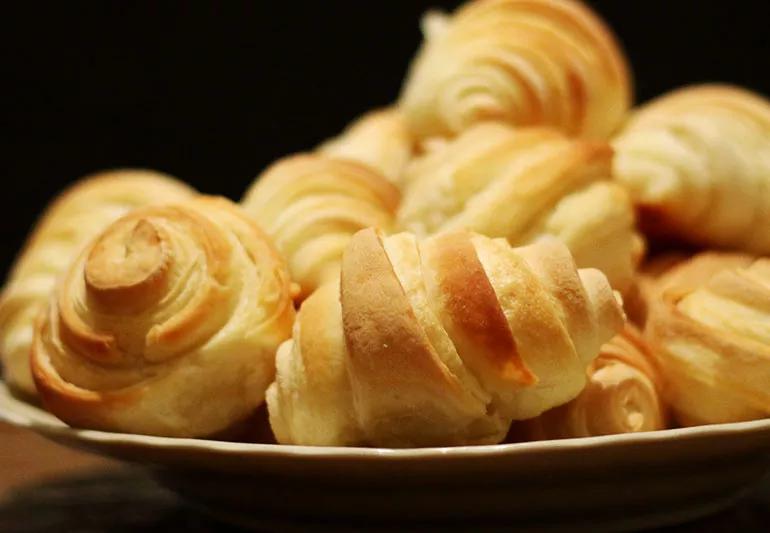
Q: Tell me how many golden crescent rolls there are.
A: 10